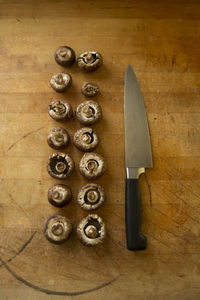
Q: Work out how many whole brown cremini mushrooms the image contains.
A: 14